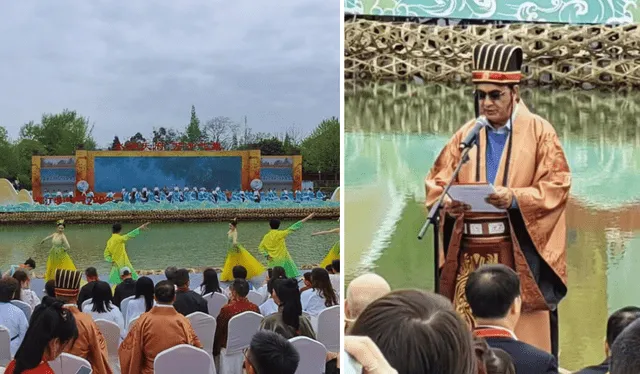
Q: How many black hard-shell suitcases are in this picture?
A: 0